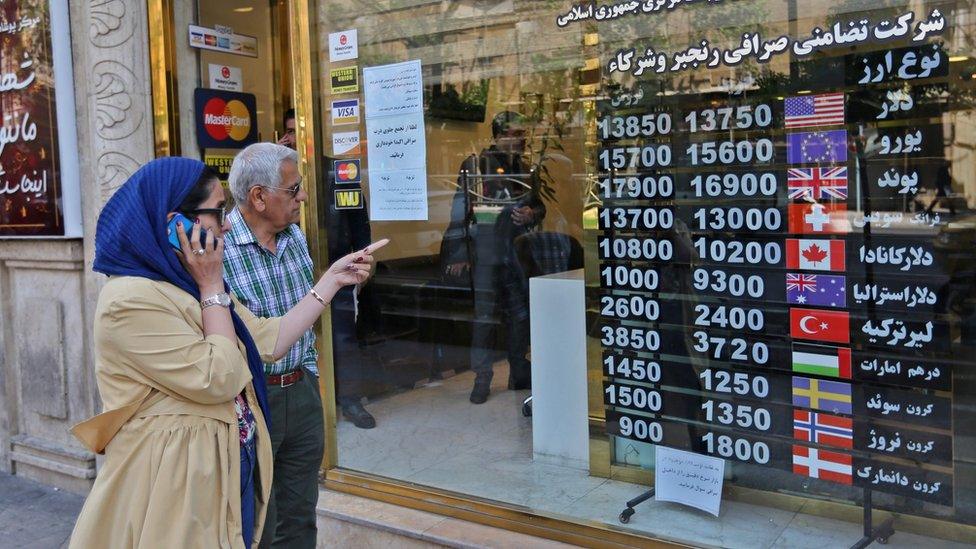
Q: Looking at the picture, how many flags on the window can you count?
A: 11